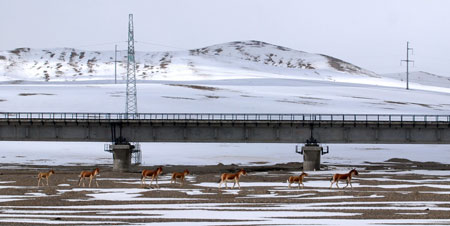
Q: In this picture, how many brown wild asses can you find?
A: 7